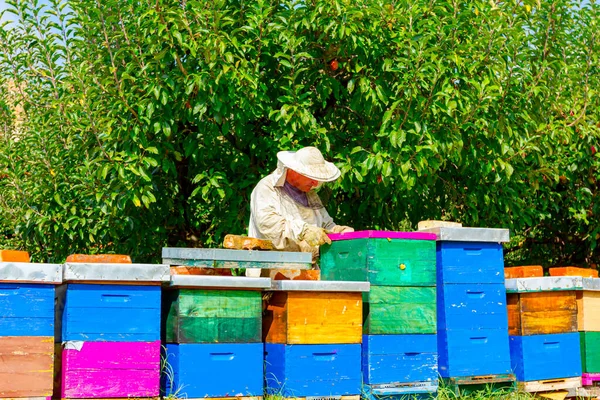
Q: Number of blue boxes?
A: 9